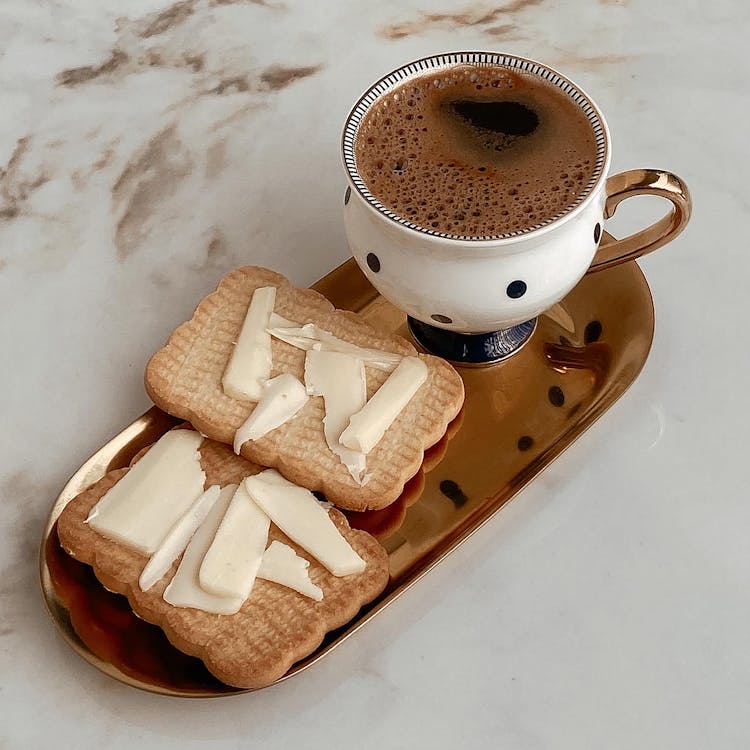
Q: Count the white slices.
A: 11